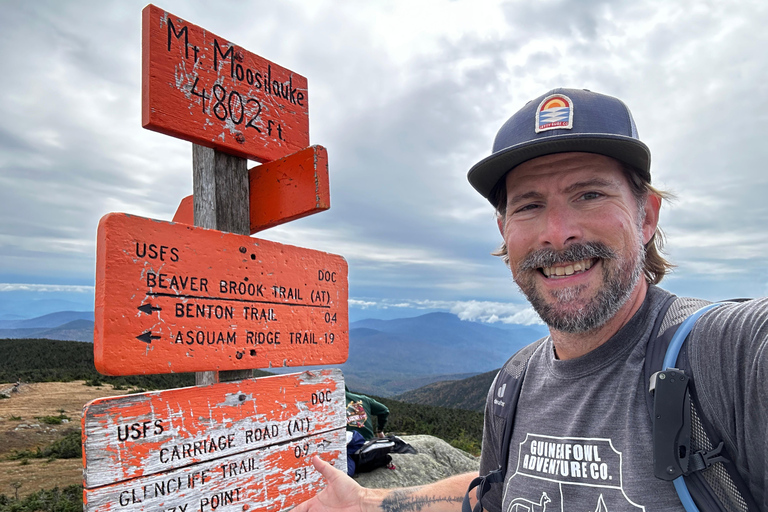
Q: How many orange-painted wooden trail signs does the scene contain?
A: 4